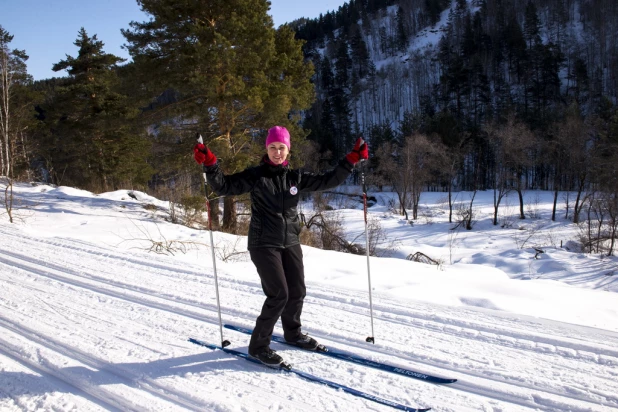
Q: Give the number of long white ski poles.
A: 2